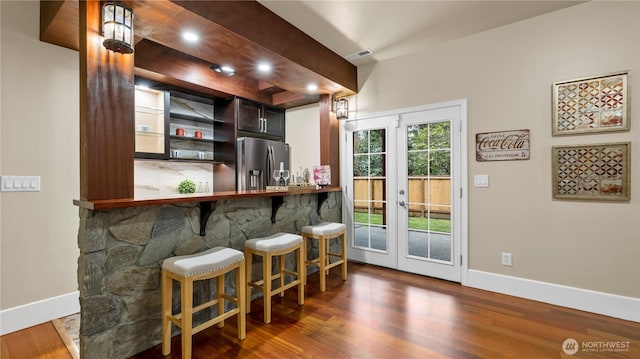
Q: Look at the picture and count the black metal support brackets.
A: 3